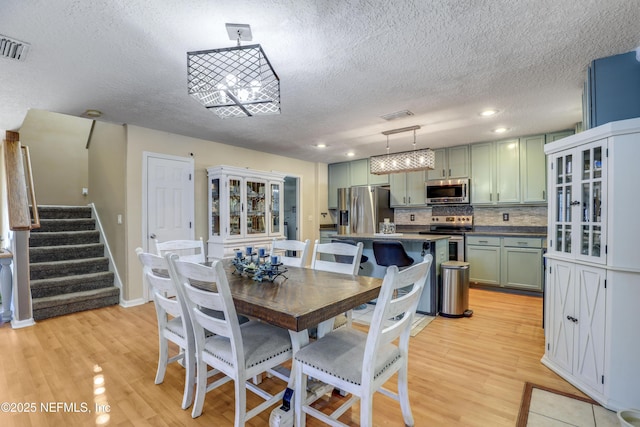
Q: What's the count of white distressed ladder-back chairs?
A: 6